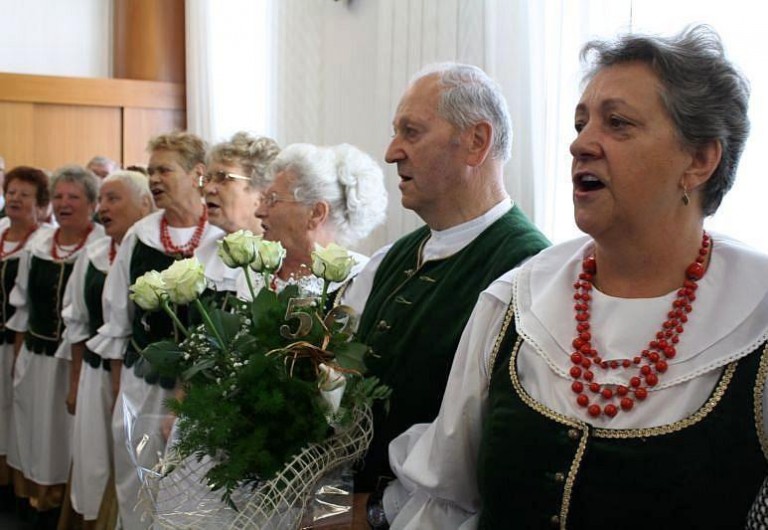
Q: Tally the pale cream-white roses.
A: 5